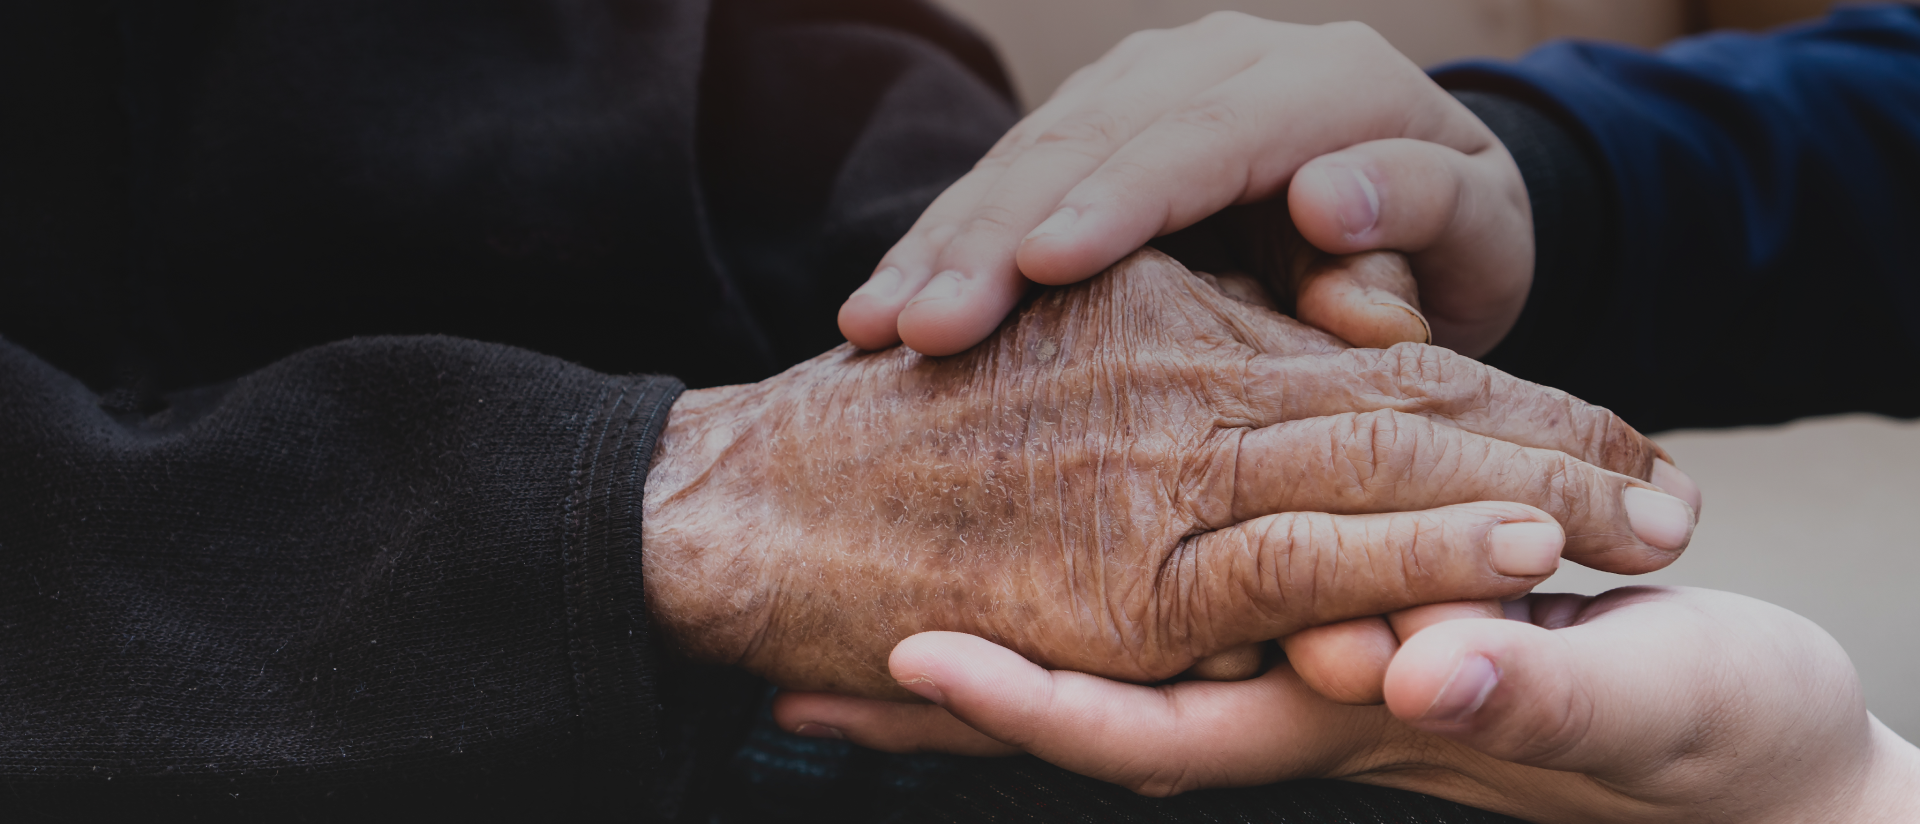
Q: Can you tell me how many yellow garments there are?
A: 0